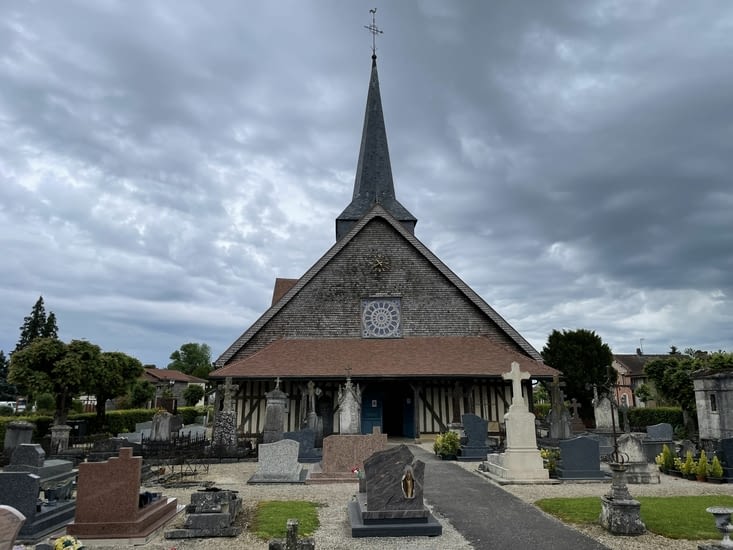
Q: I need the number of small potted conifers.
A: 4